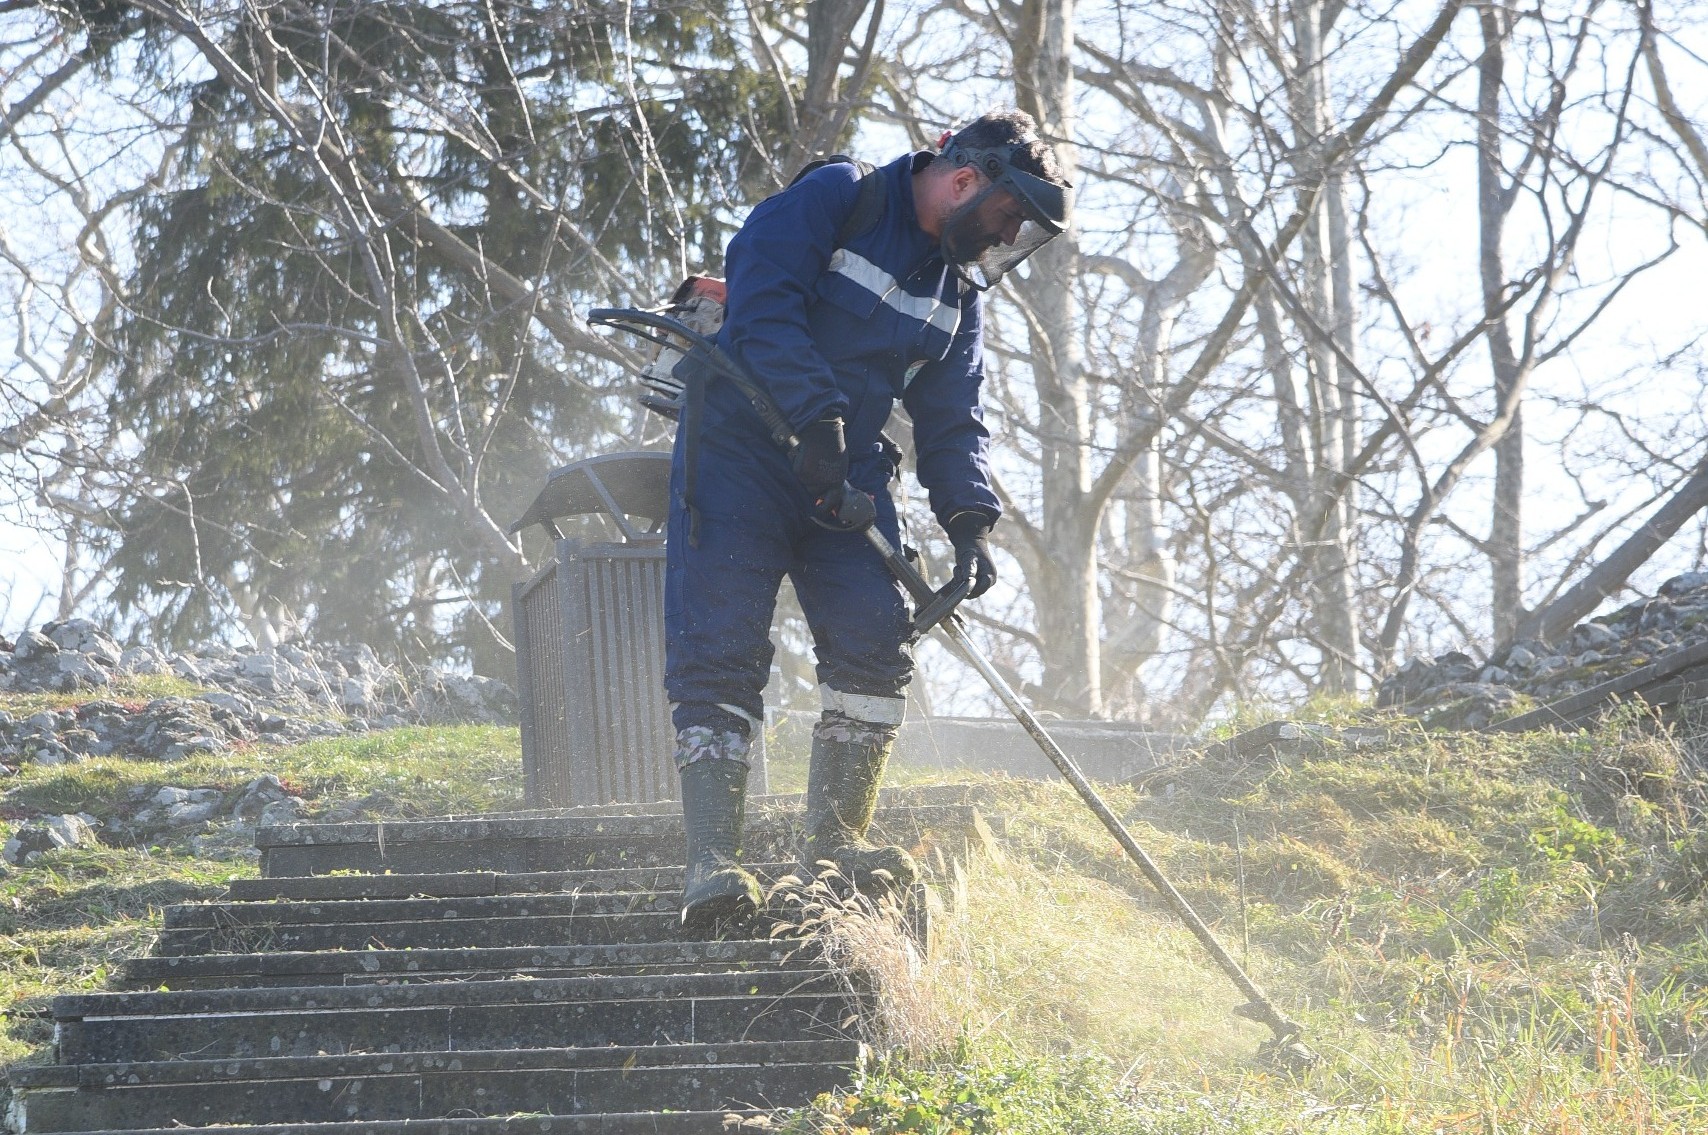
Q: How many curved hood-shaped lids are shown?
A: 1